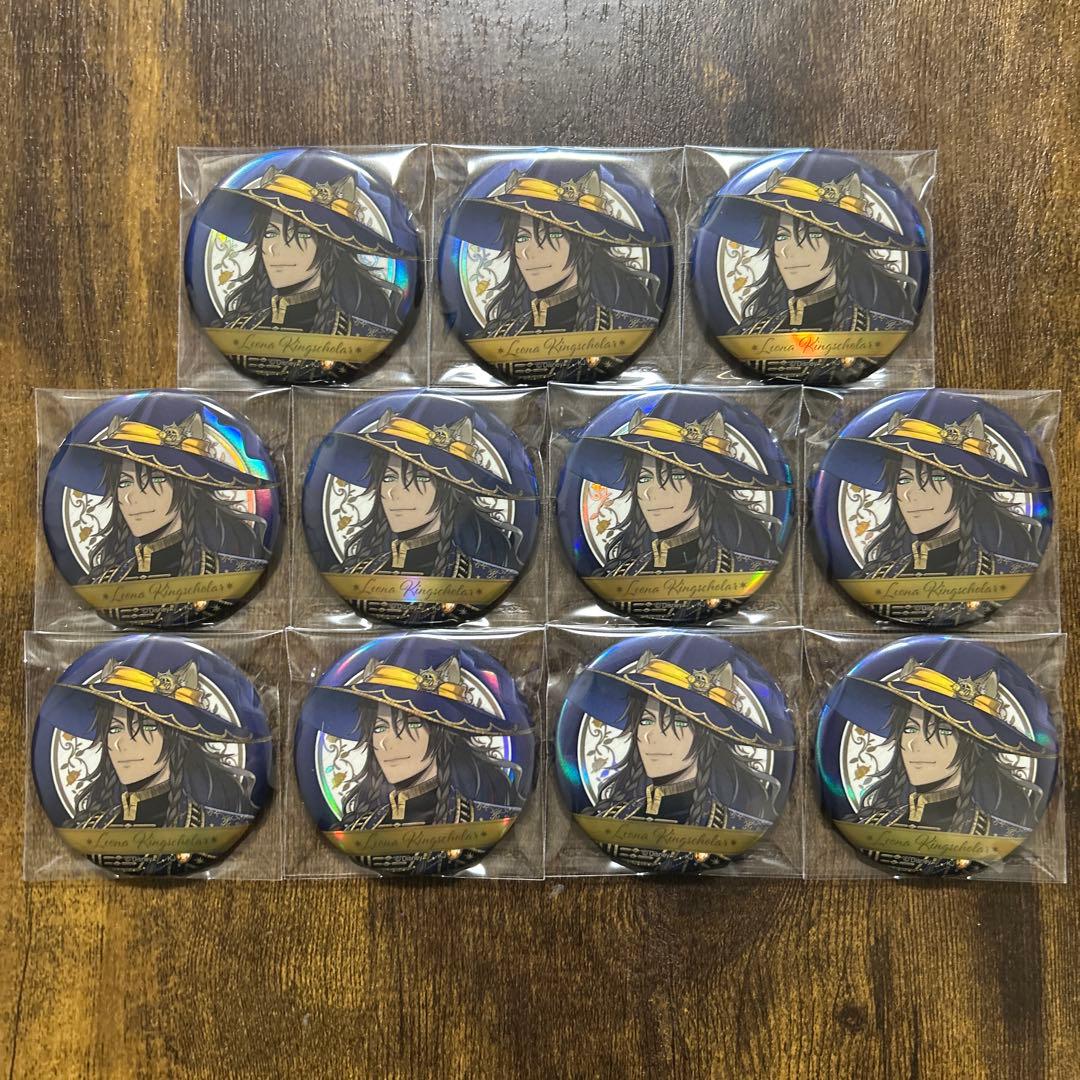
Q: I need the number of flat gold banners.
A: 11